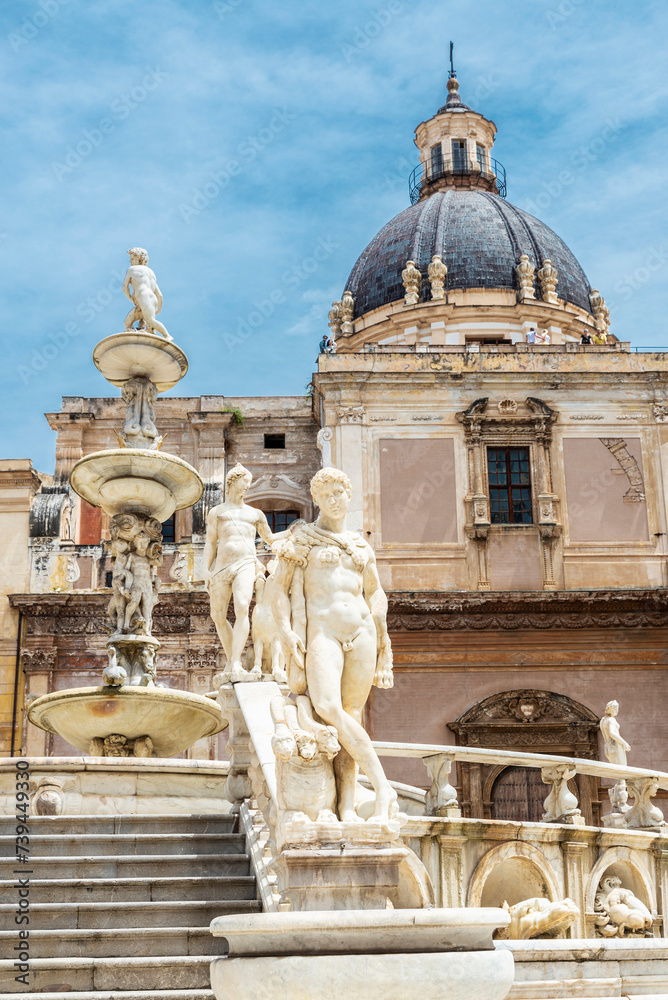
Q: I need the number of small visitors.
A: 6